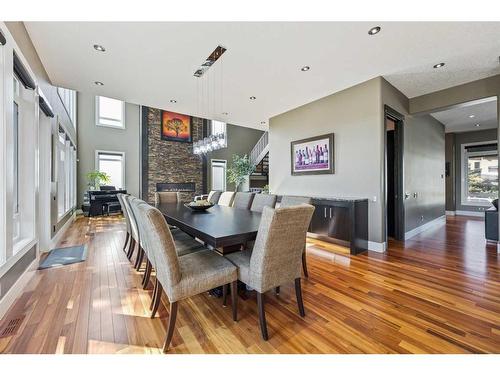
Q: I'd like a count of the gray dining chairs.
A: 12